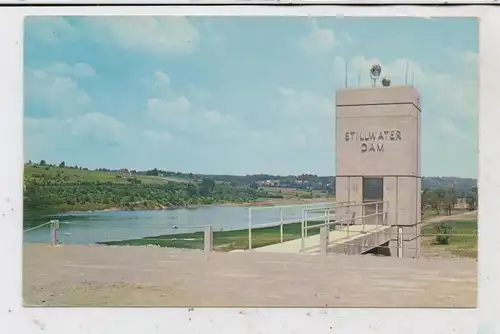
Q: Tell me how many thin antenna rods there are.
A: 4